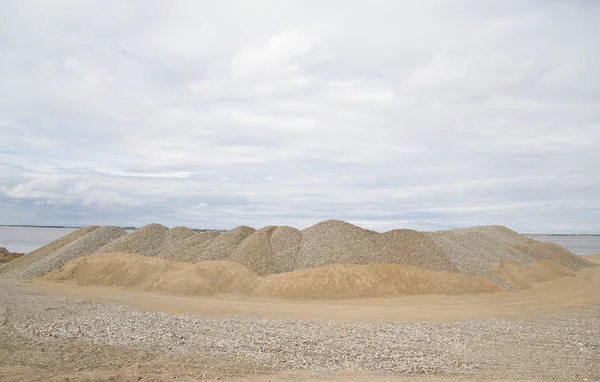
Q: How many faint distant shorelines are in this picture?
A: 2